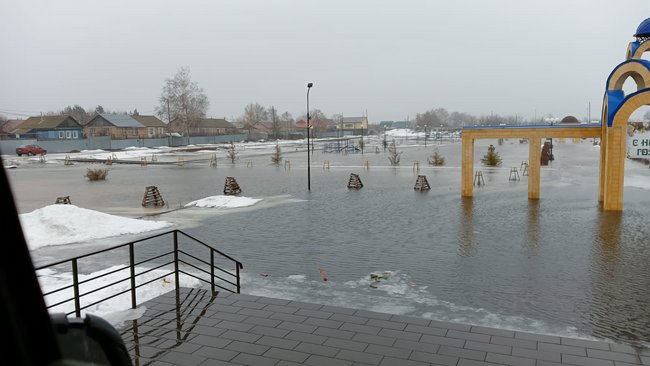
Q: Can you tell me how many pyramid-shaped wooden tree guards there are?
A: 5